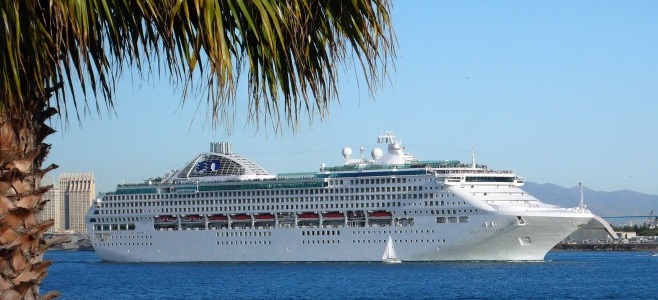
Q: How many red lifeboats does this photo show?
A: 8